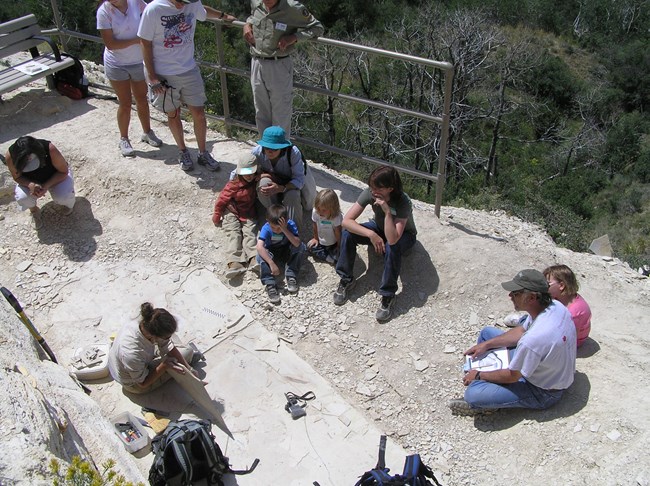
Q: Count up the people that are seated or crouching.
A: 9